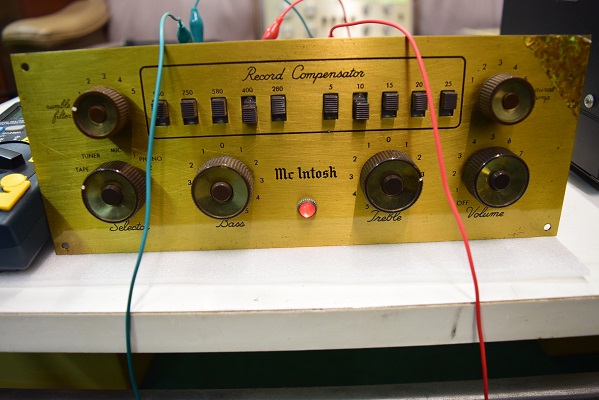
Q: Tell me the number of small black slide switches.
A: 10